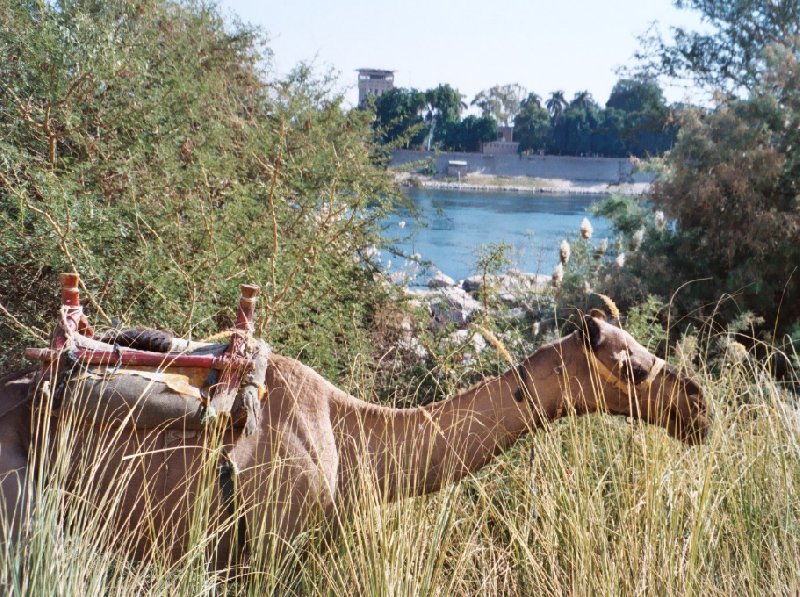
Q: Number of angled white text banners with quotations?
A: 0